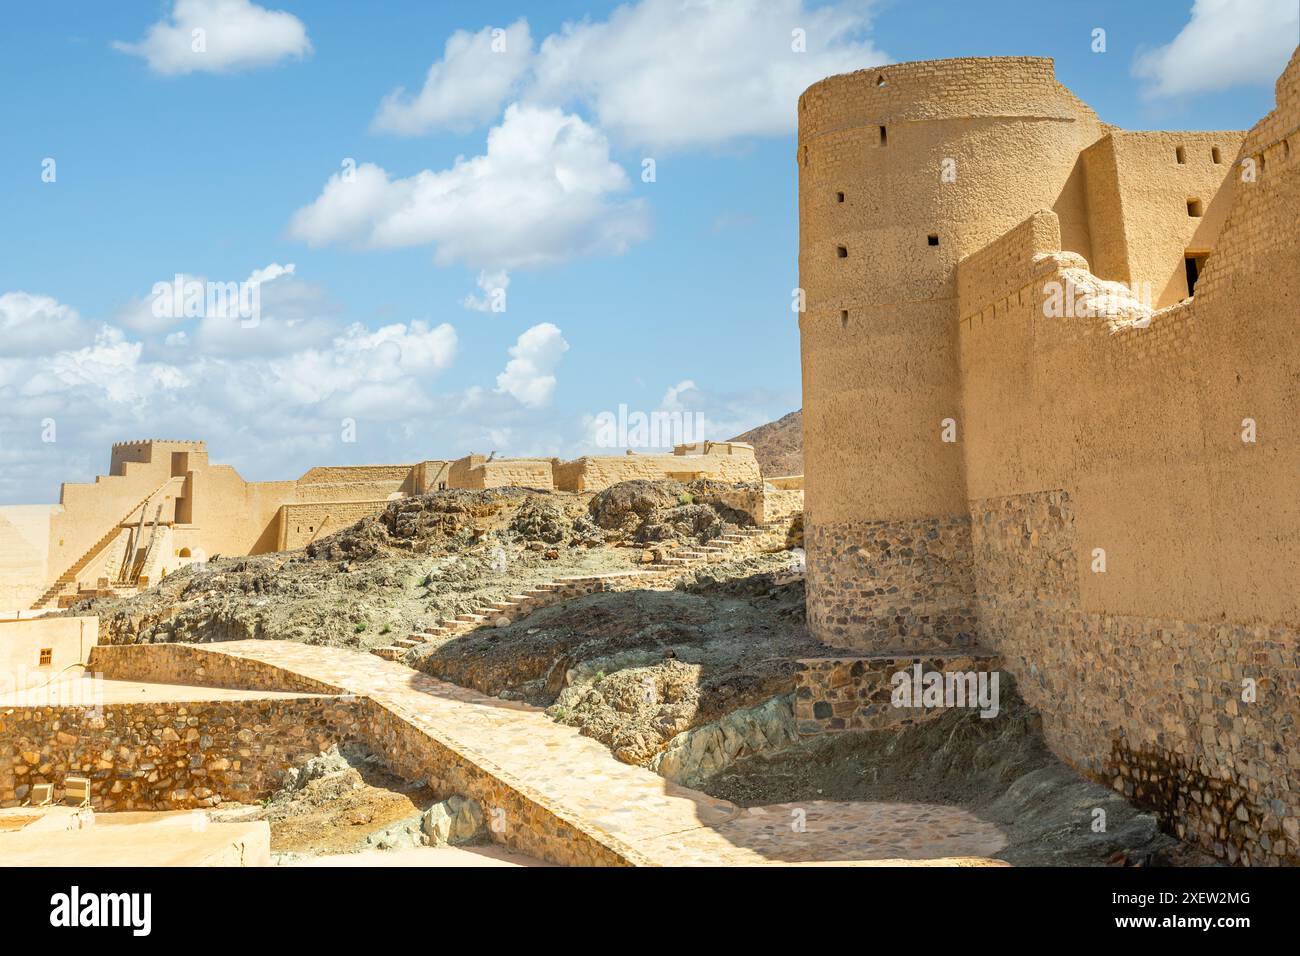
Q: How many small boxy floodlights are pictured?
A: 2